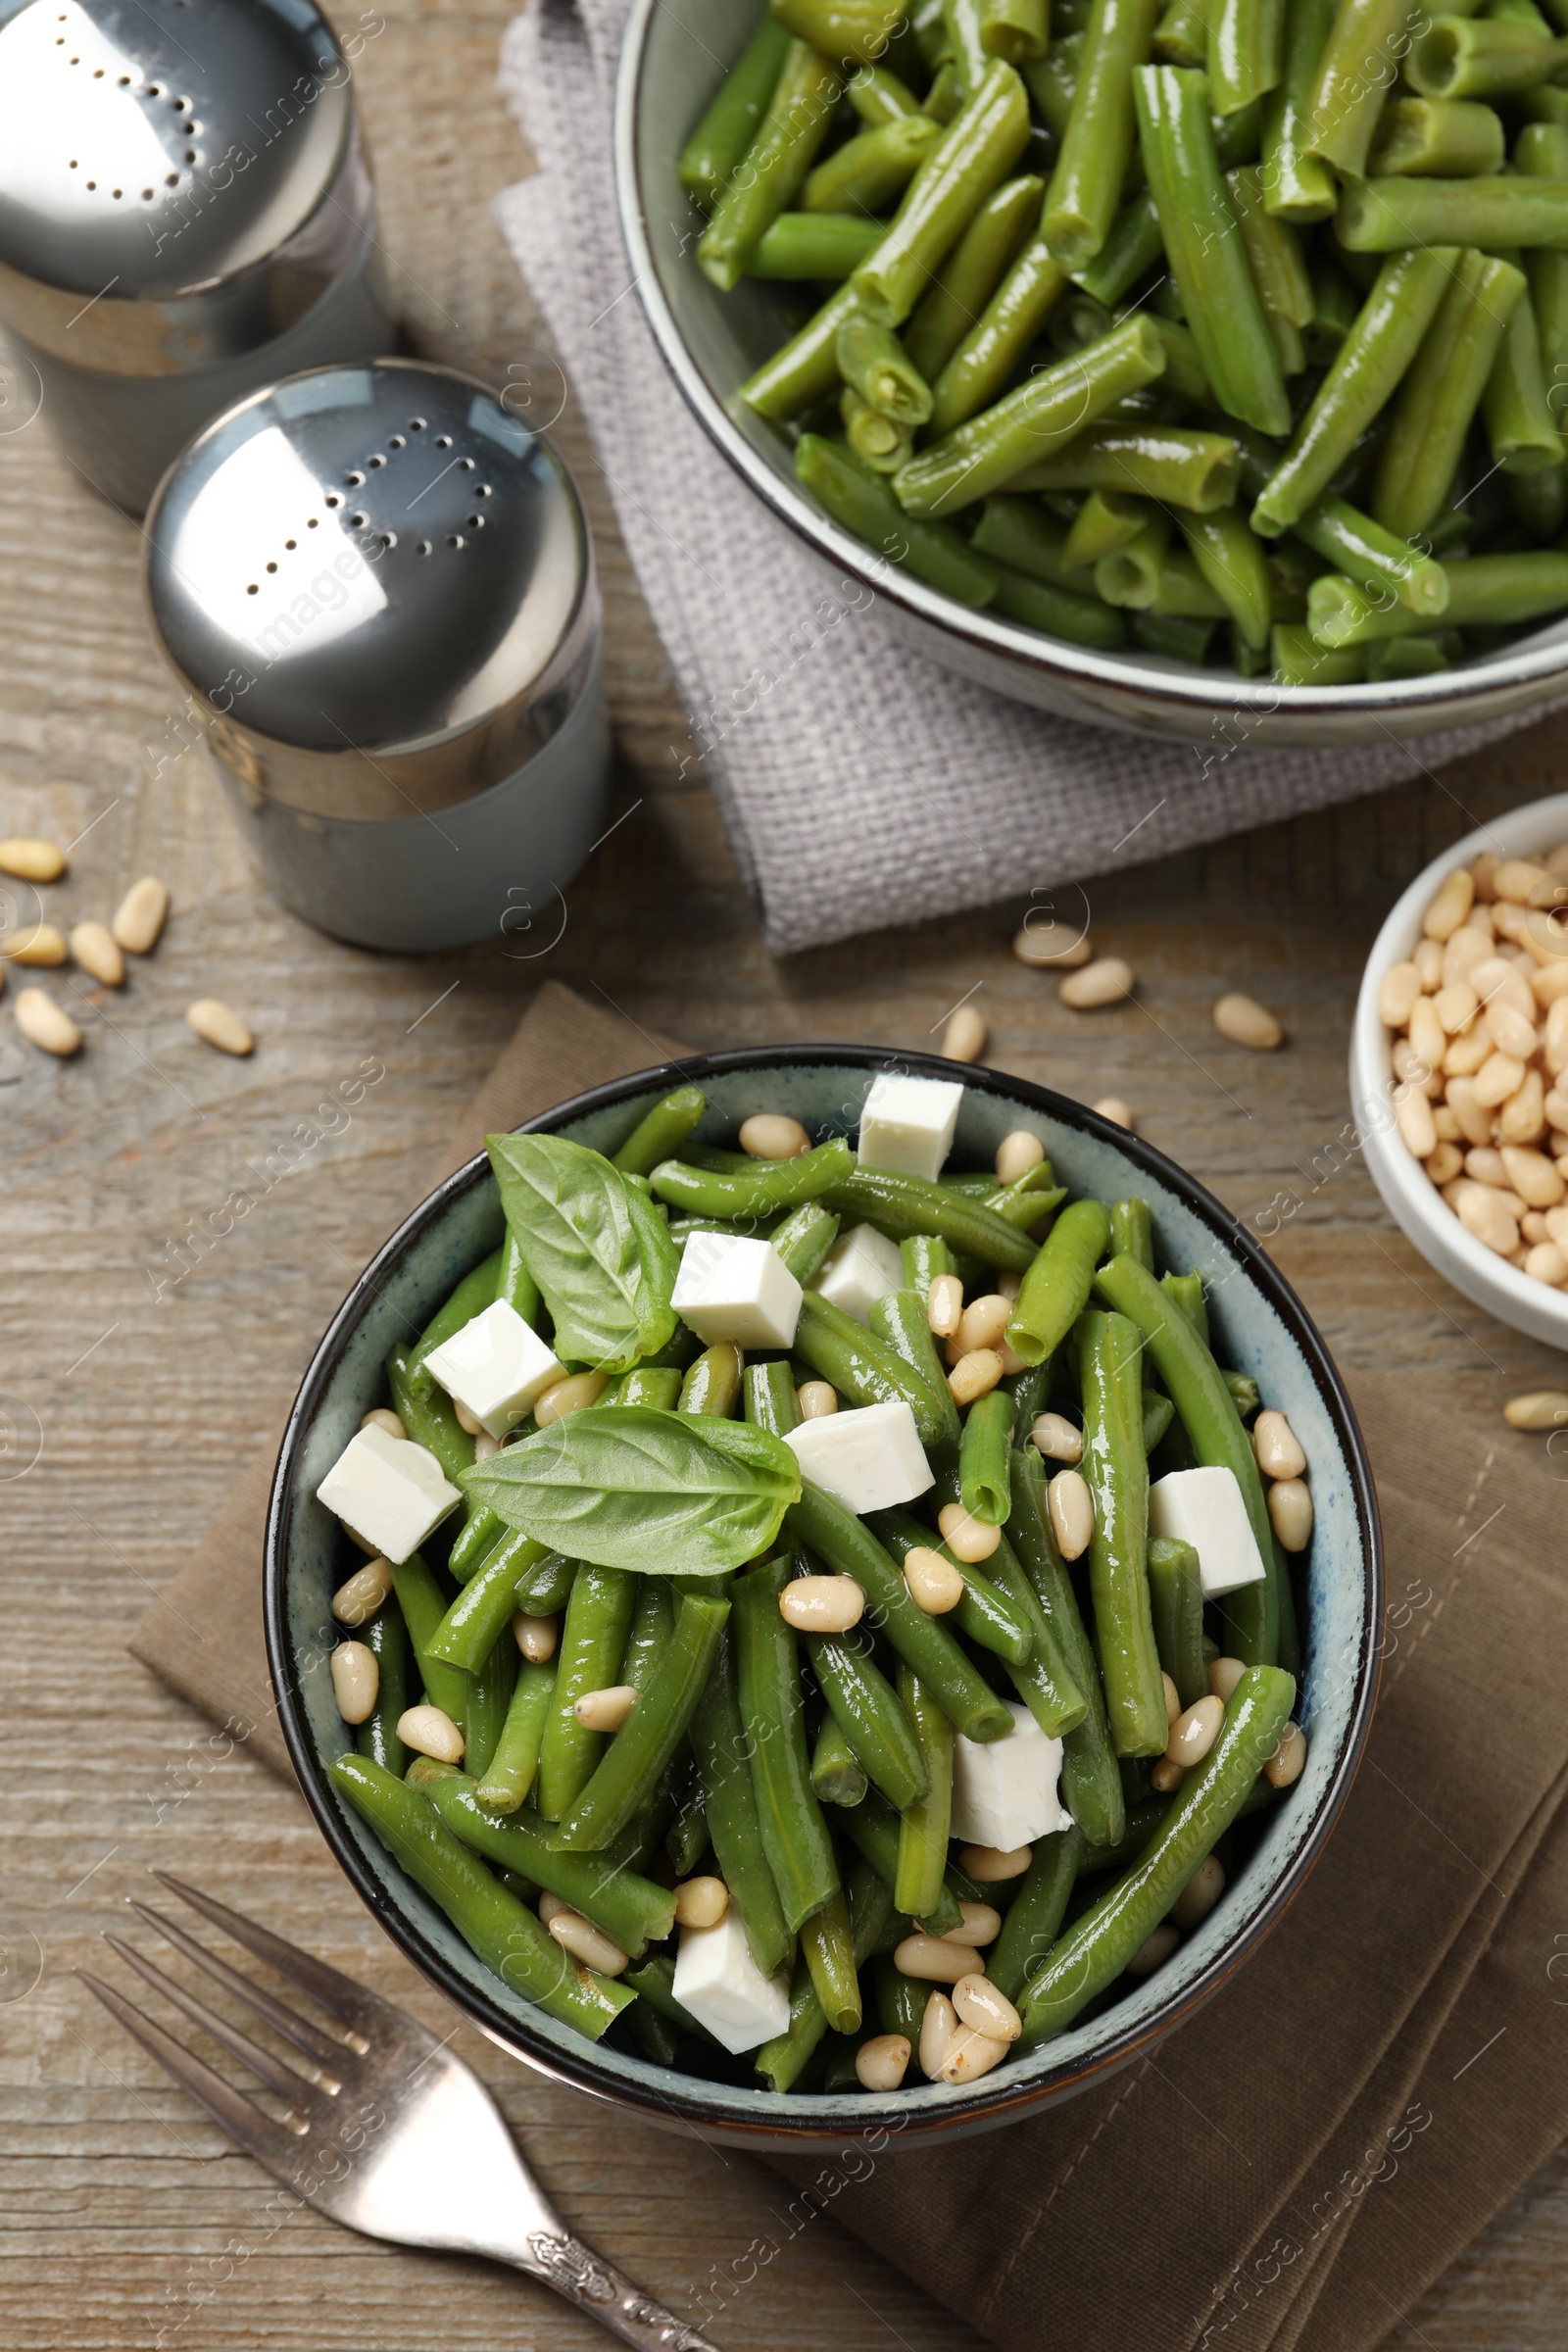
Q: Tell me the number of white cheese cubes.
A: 9